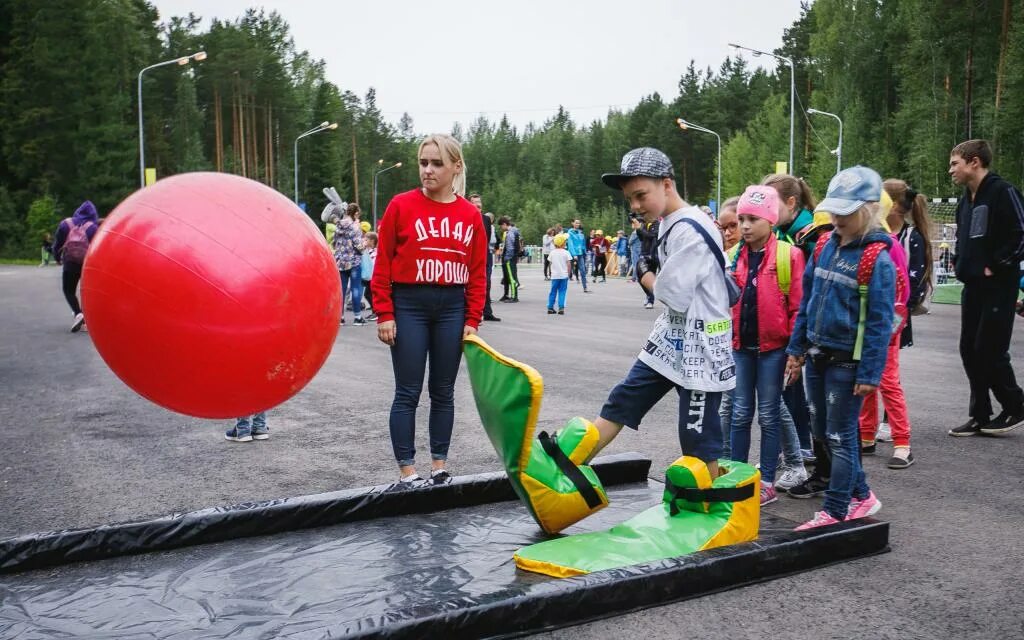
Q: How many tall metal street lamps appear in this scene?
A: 6